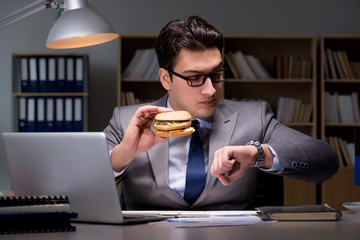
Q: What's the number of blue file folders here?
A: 14